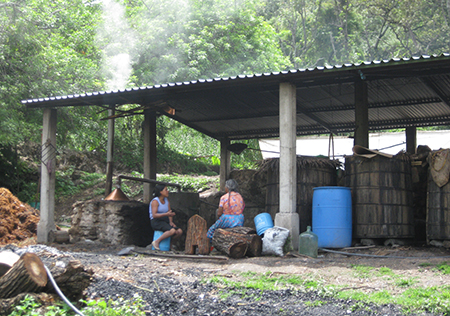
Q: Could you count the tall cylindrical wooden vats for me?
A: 3